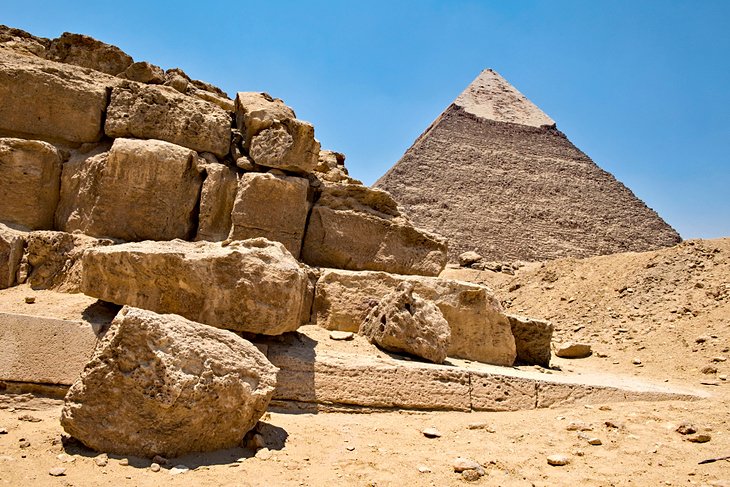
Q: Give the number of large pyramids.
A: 1